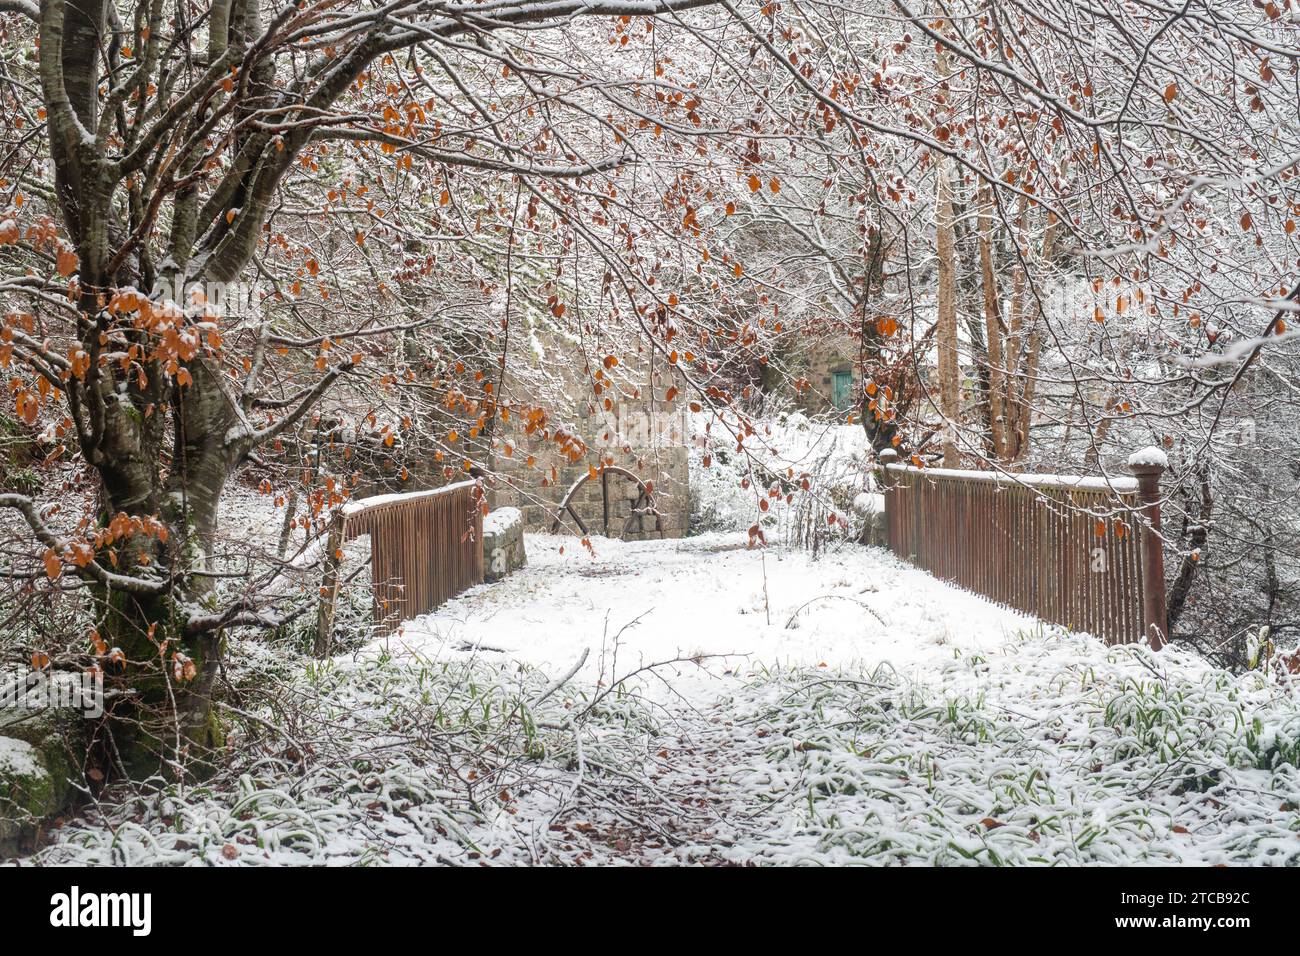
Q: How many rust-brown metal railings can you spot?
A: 2